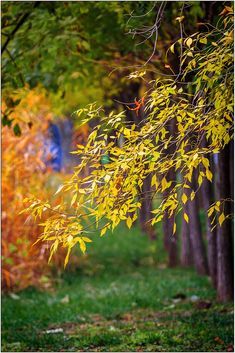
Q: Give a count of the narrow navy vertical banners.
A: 0